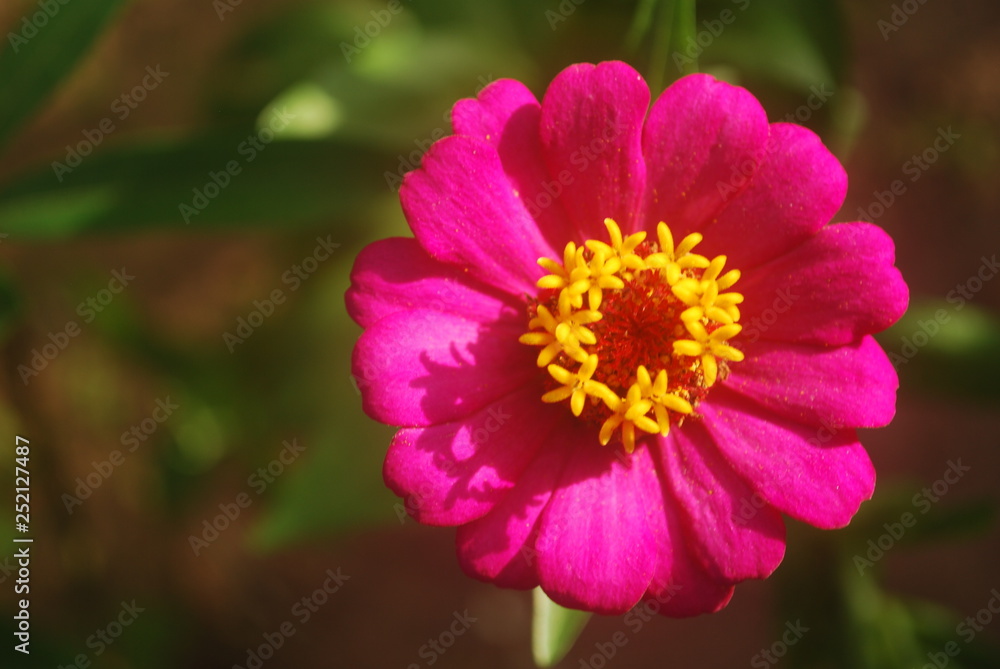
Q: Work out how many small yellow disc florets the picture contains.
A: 12